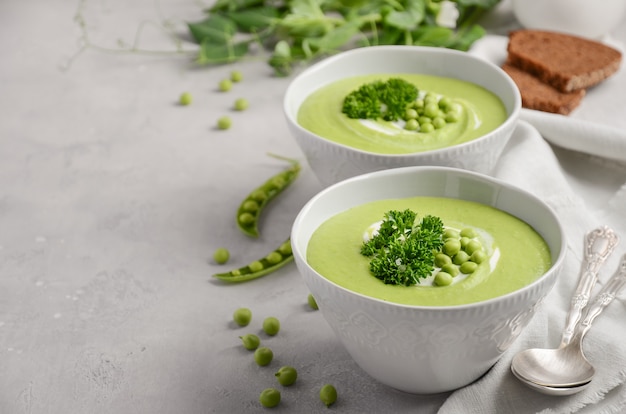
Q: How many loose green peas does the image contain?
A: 14